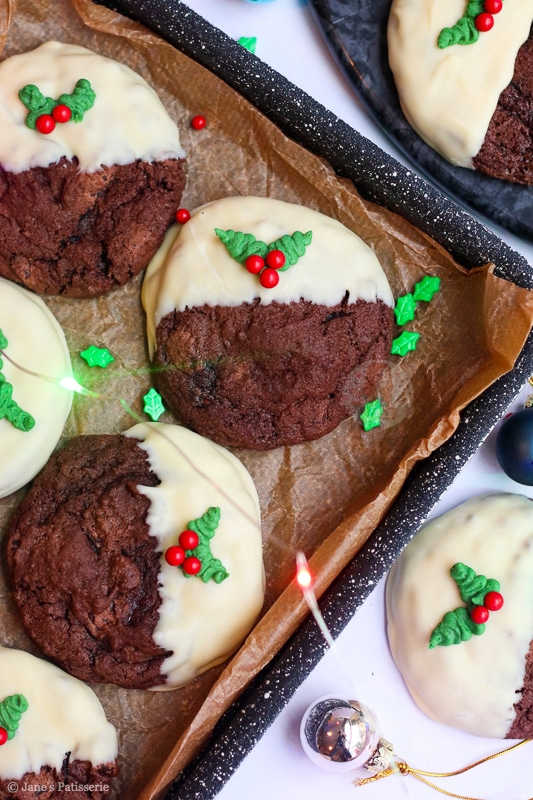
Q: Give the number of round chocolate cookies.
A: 7